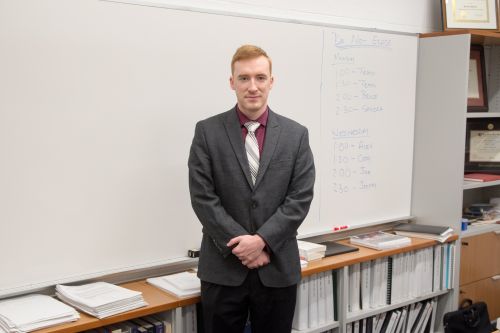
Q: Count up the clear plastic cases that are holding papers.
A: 0